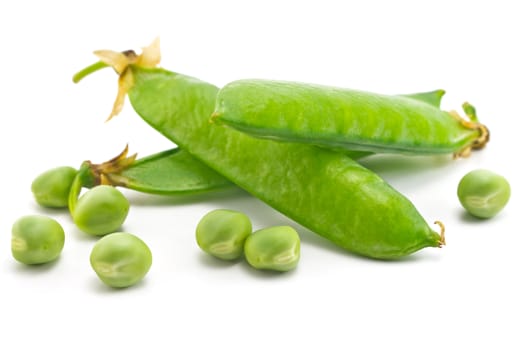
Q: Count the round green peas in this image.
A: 7